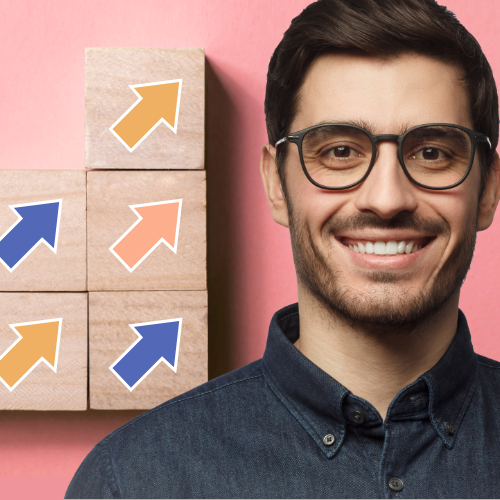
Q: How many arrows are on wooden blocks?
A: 5